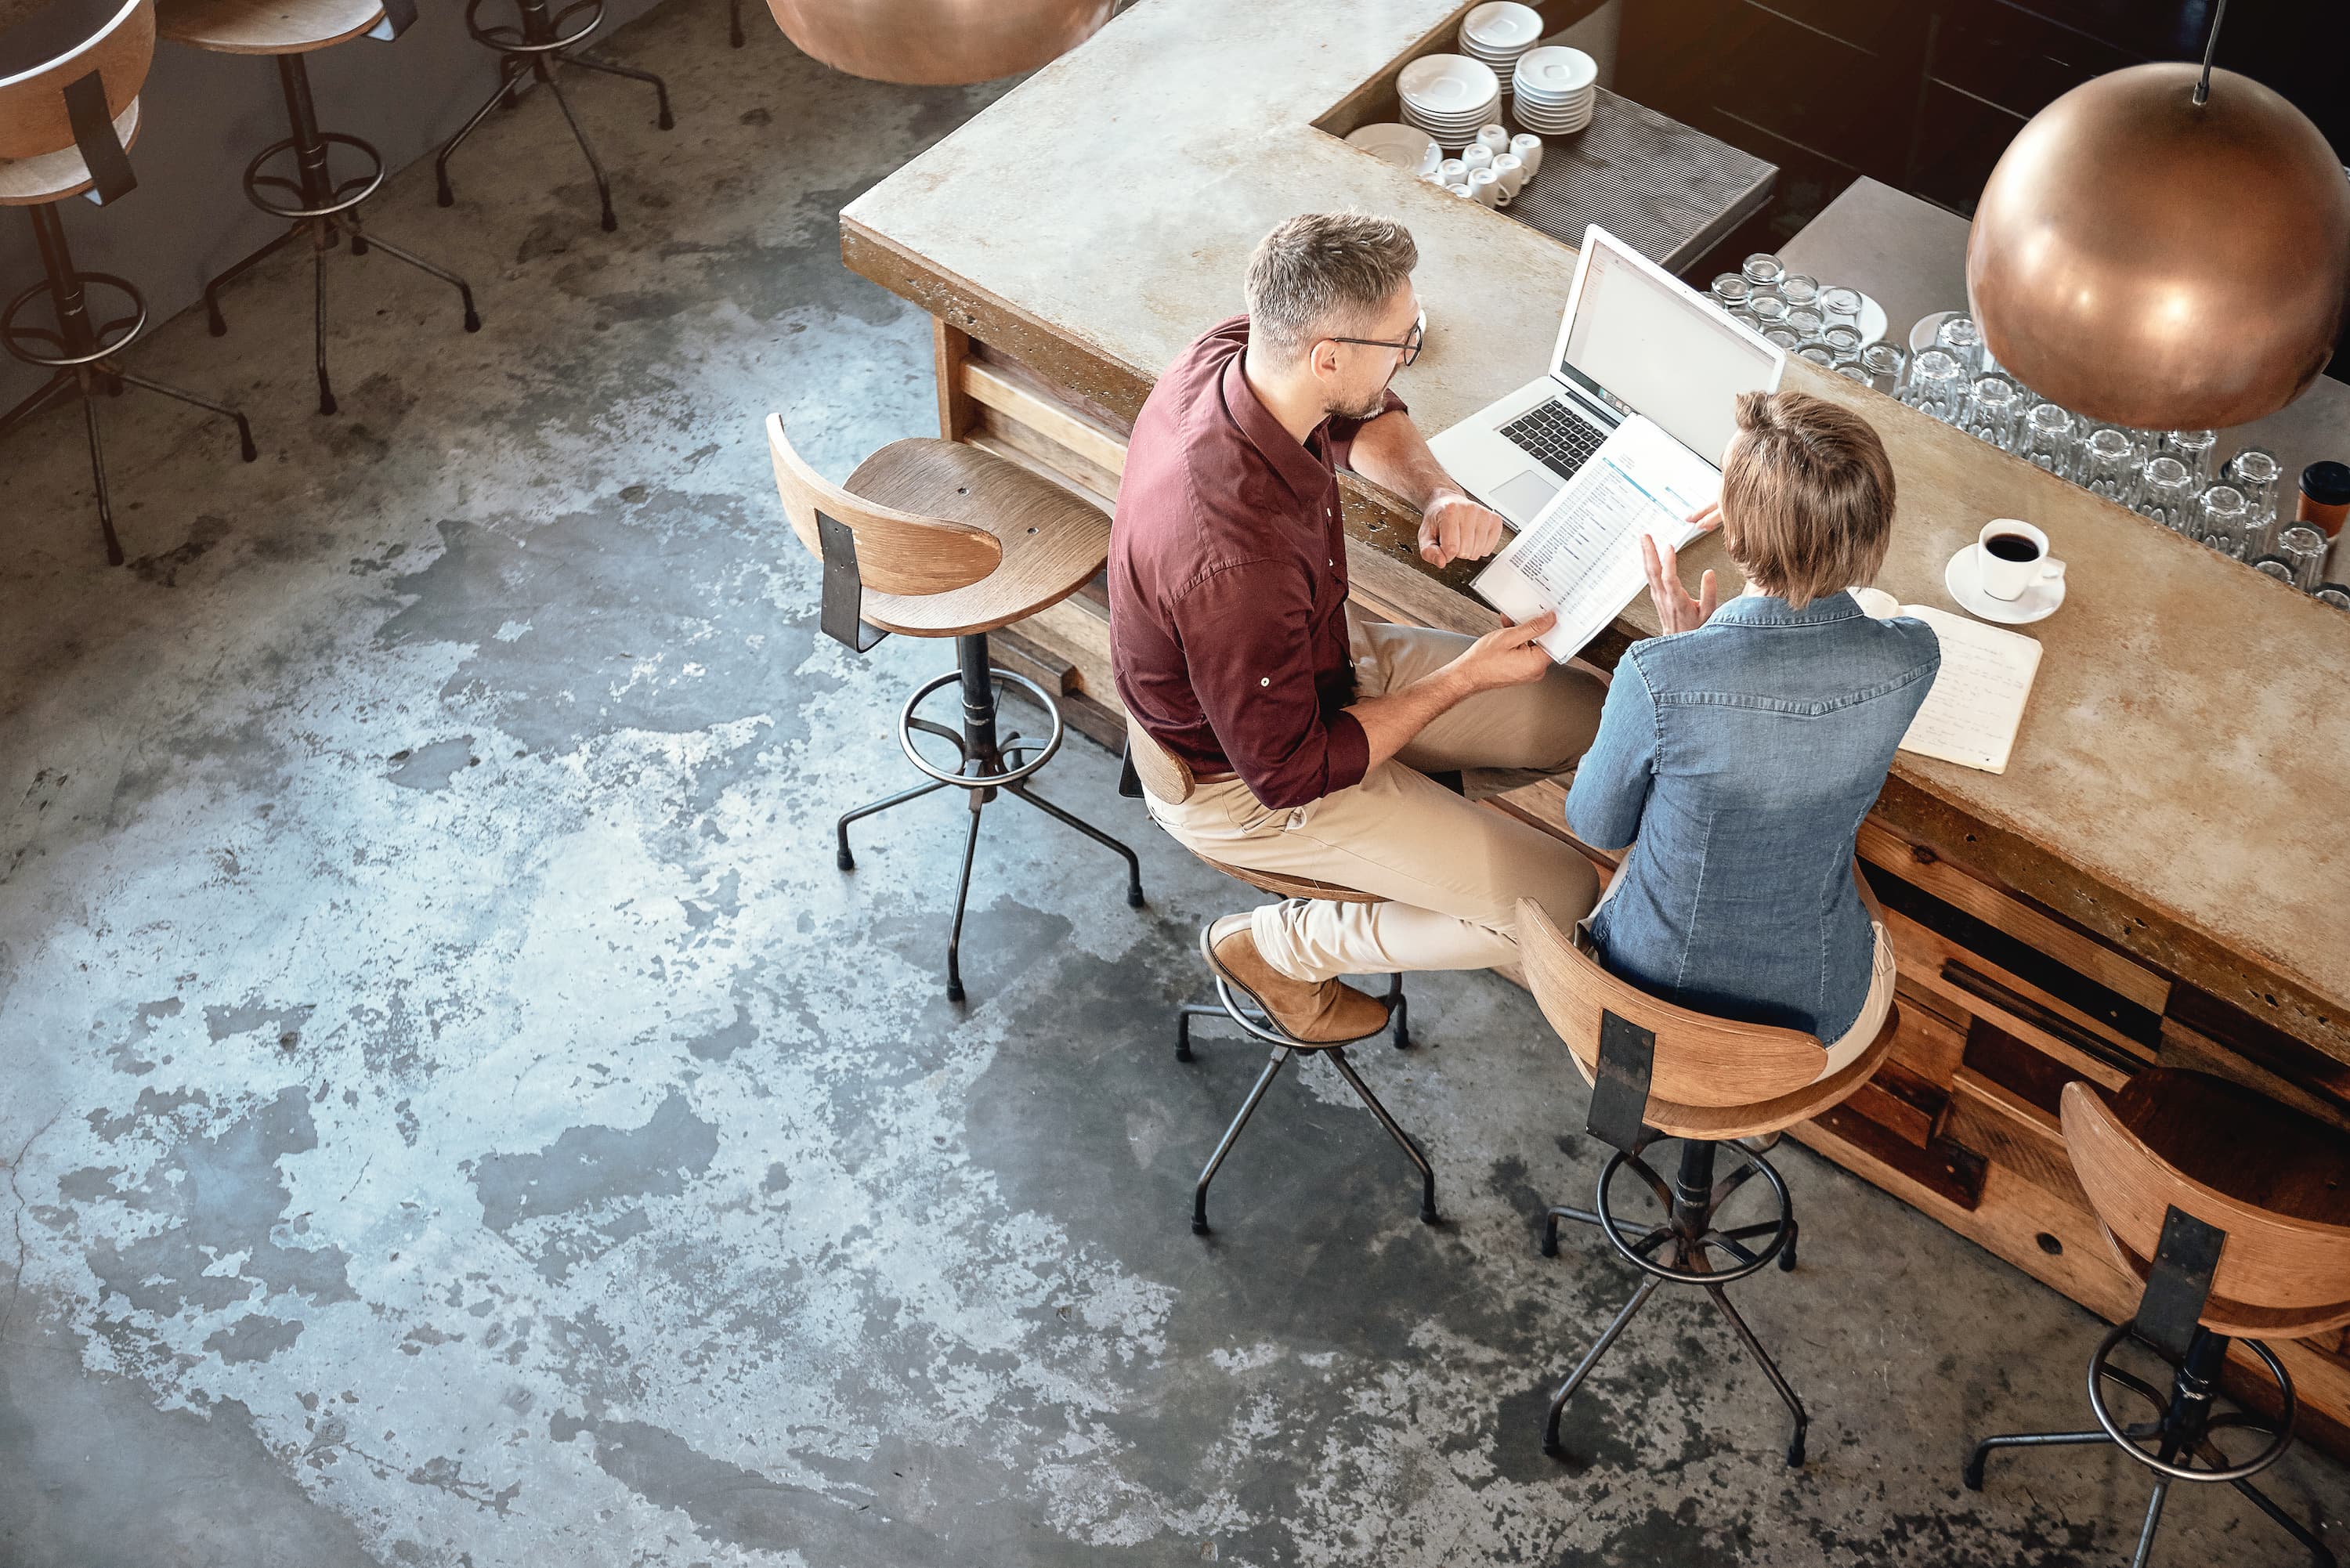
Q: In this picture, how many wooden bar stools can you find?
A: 7